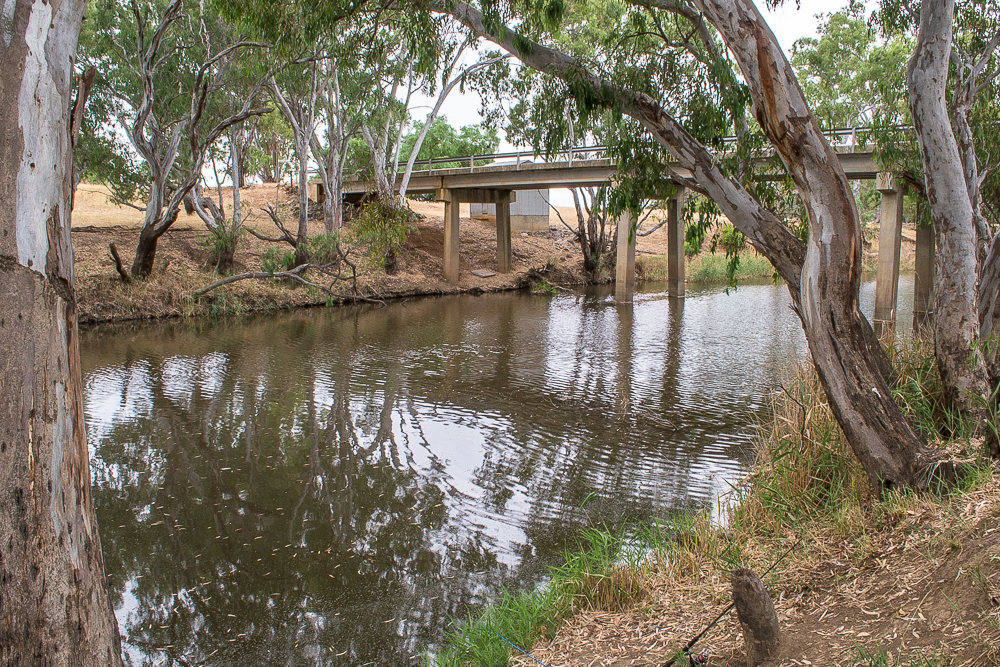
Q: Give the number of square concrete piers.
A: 6